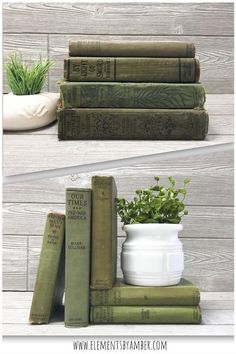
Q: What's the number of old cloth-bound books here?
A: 9